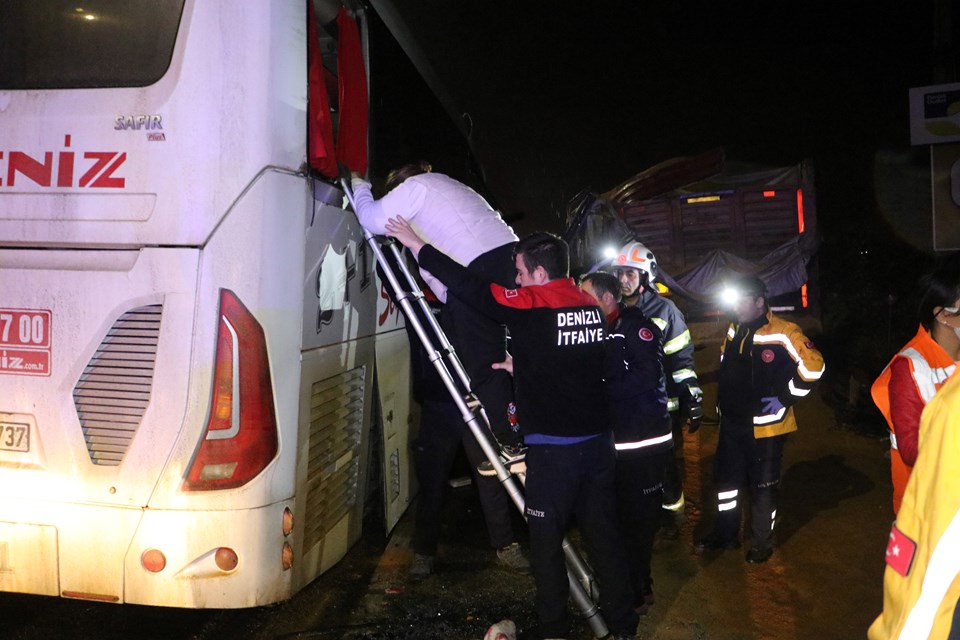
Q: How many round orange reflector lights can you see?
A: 4